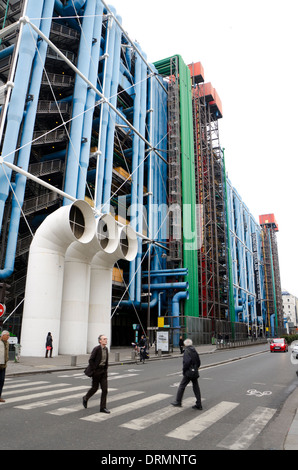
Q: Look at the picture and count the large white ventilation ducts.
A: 3